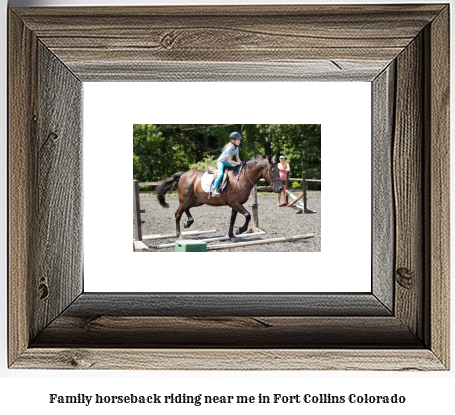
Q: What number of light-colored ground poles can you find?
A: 3